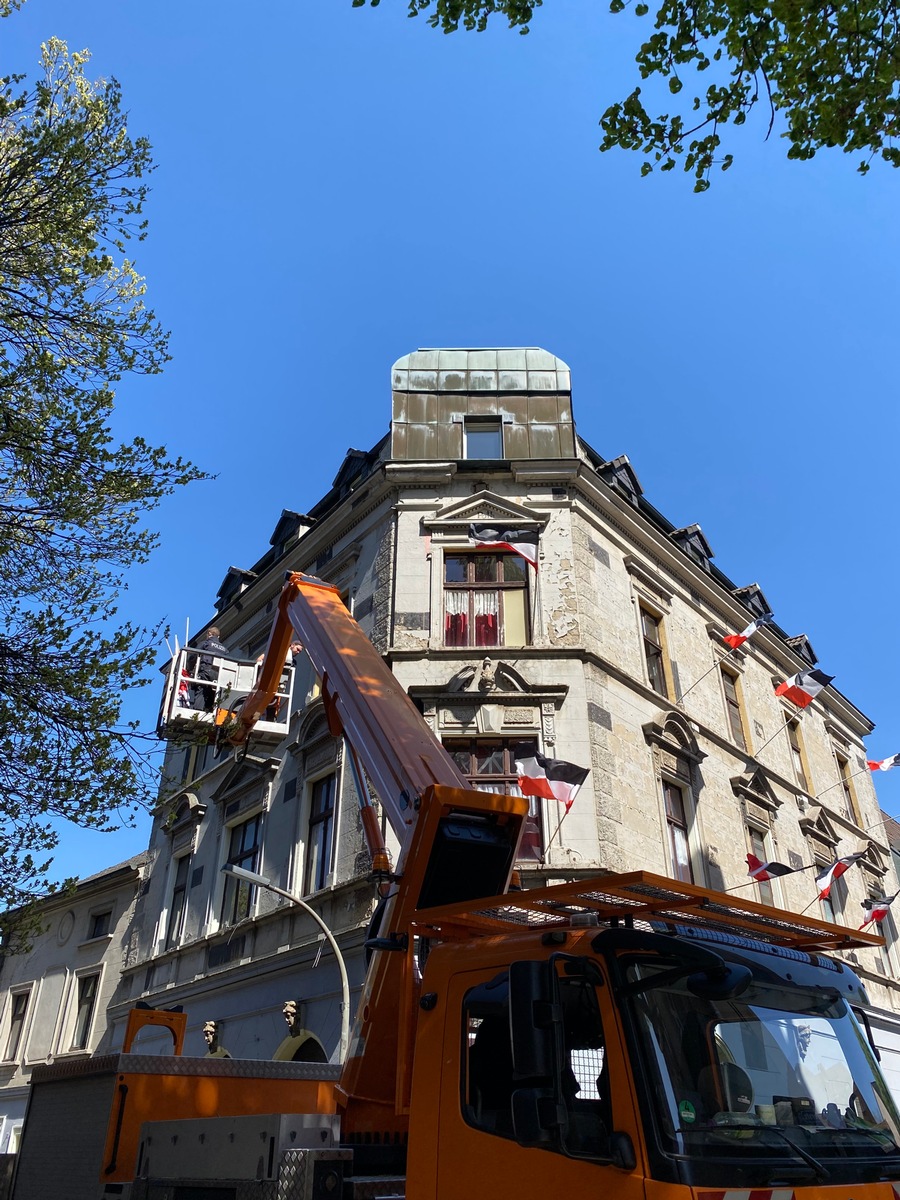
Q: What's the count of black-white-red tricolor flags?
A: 8